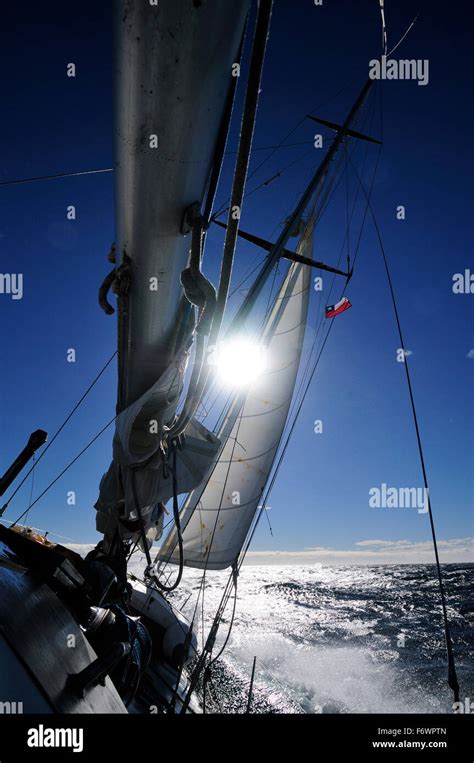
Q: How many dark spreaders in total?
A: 2